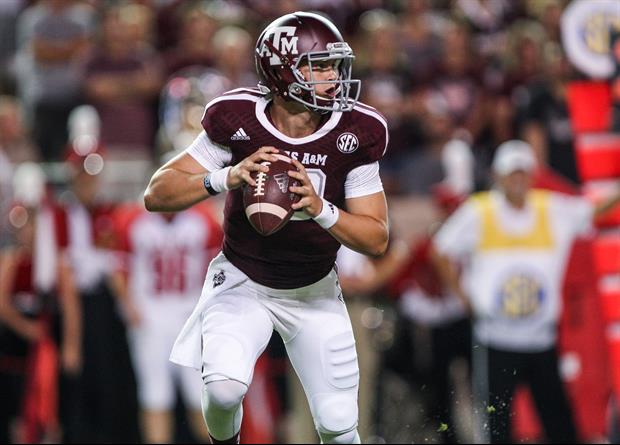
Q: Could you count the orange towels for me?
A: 0